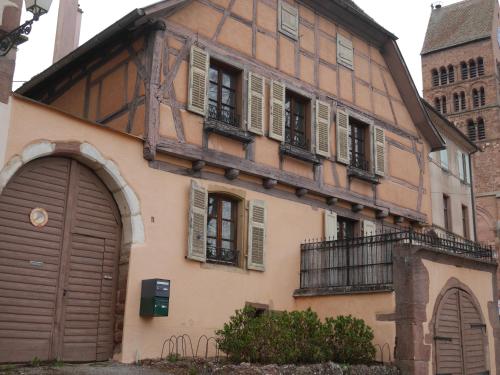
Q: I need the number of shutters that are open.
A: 10